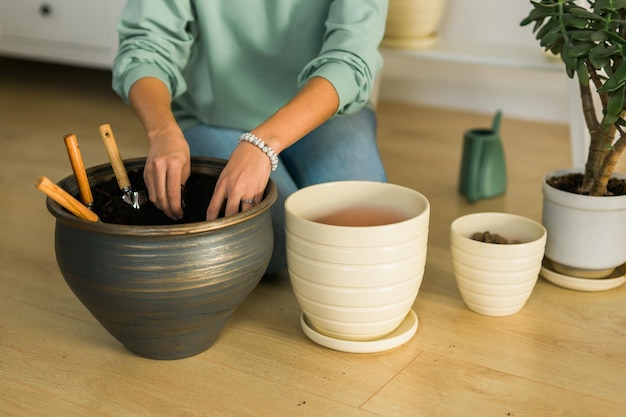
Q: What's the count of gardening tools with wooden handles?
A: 3